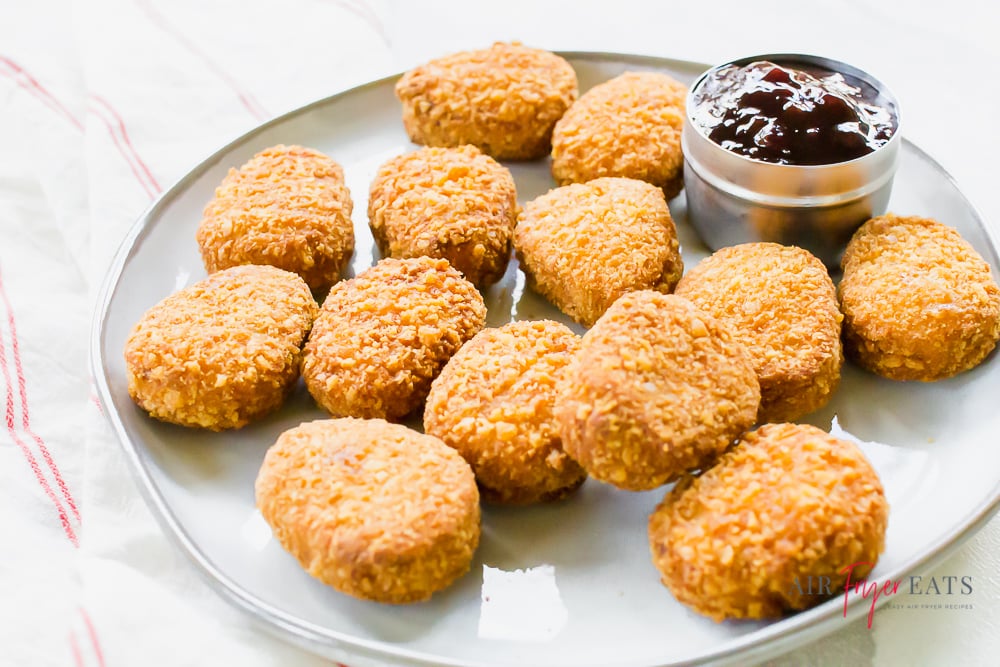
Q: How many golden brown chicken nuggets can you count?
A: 13